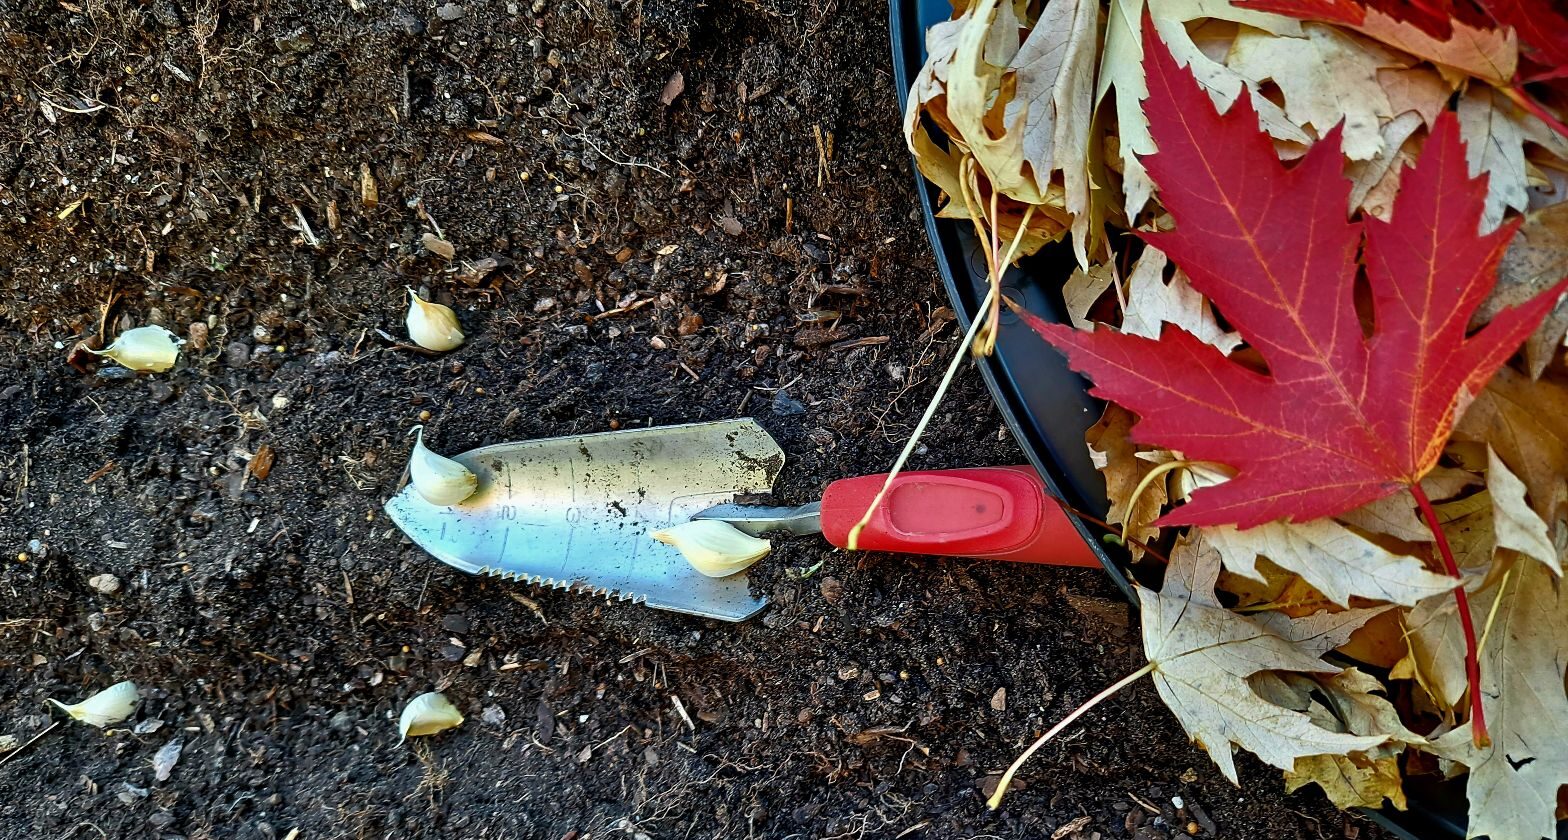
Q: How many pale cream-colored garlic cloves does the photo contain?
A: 6